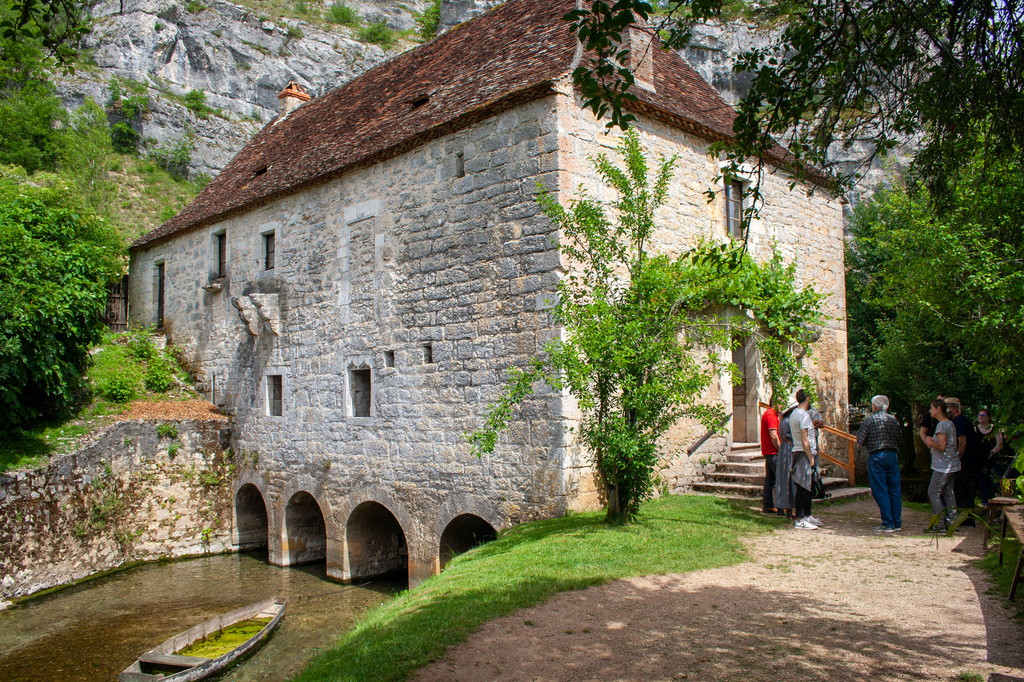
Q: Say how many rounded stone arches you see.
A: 4